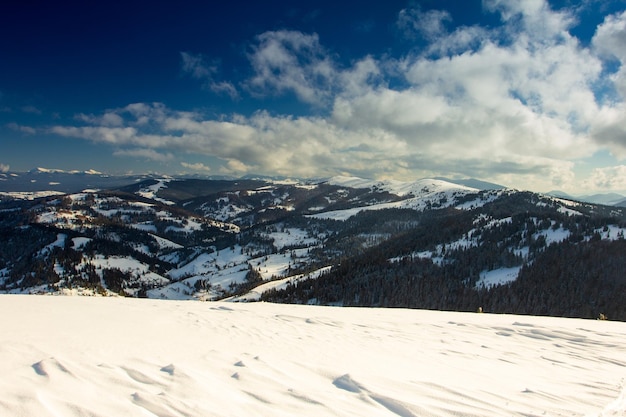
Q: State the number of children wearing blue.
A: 0